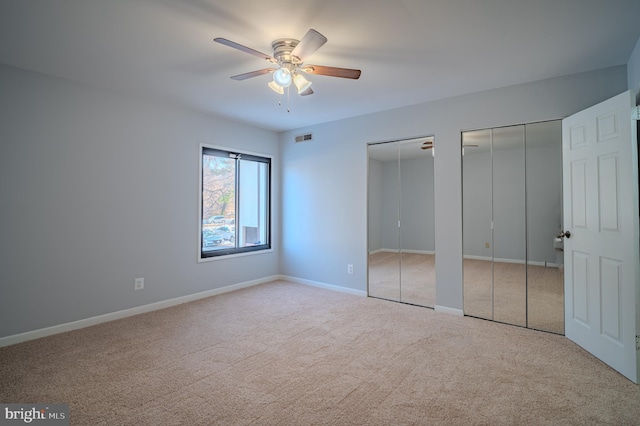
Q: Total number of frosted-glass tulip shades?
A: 3